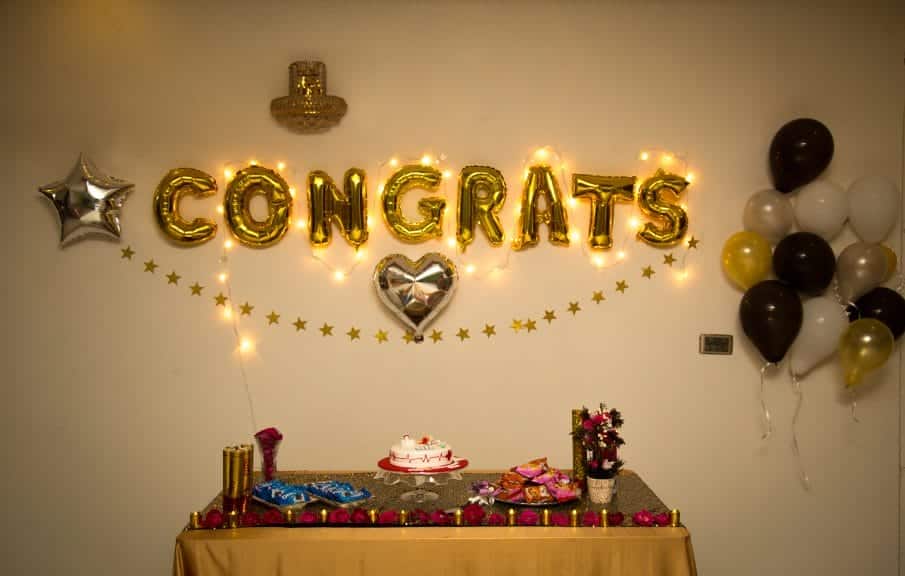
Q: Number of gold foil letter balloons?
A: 8